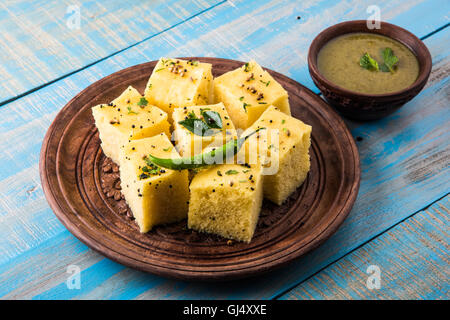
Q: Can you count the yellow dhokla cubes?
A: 7